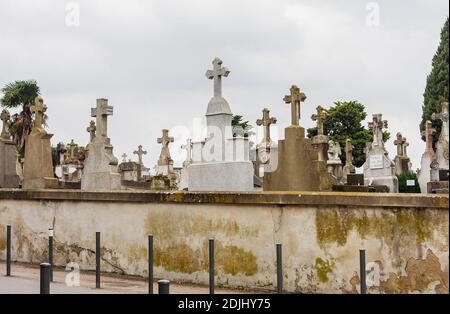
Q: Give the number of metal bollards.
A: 9